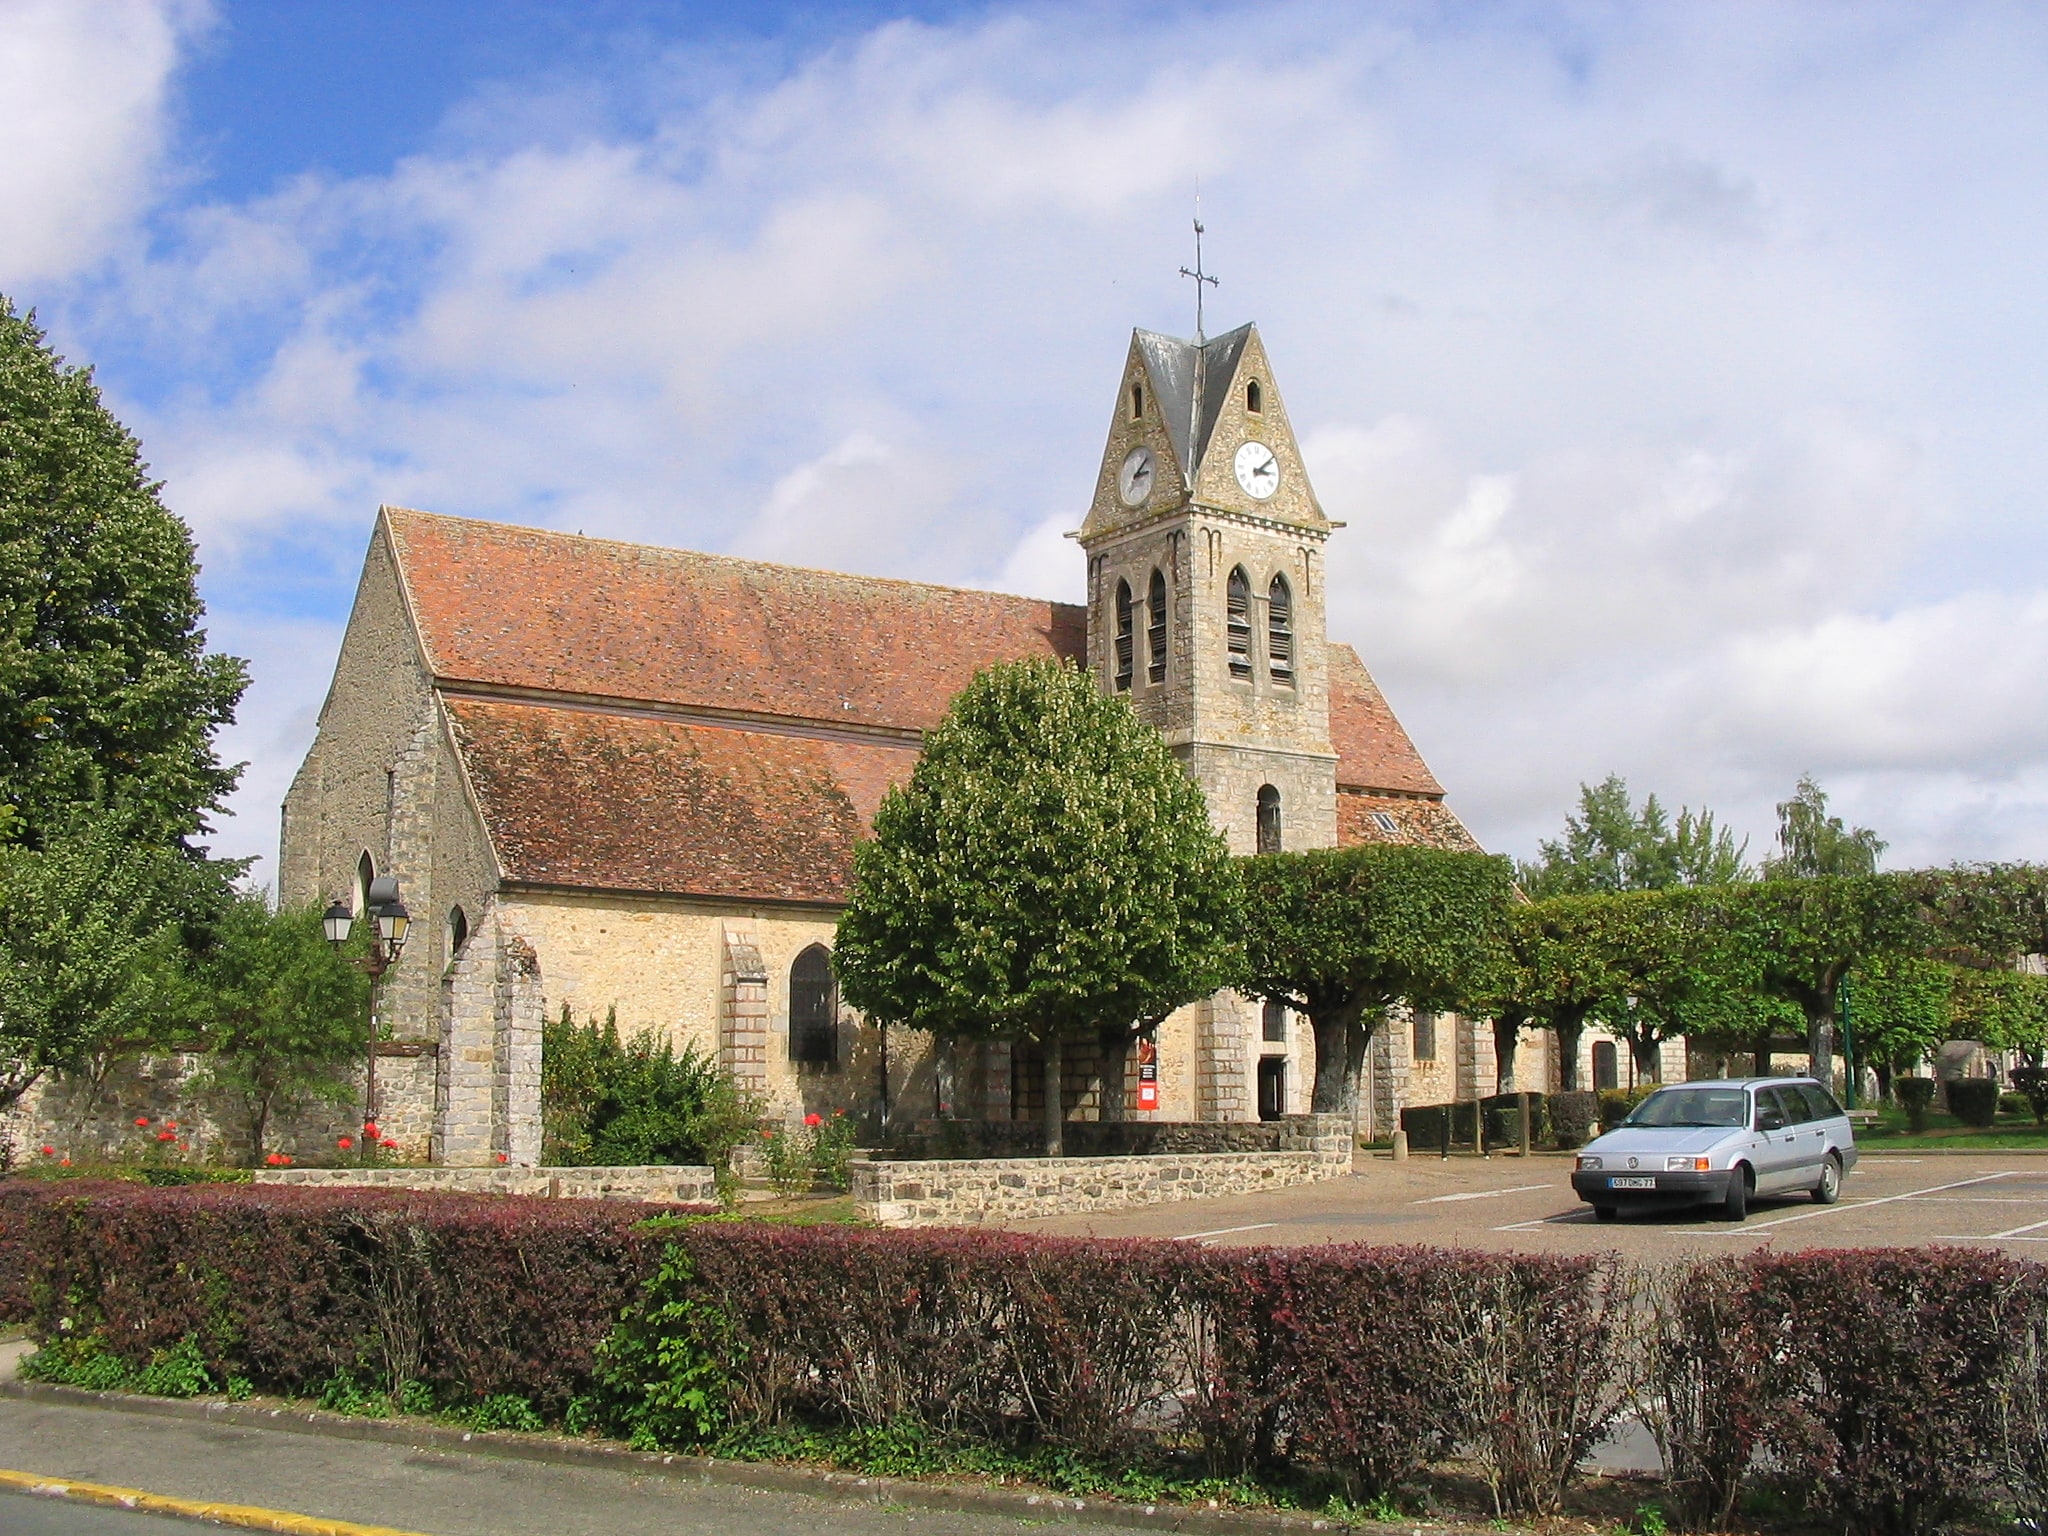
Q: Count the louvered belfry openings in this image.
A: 4